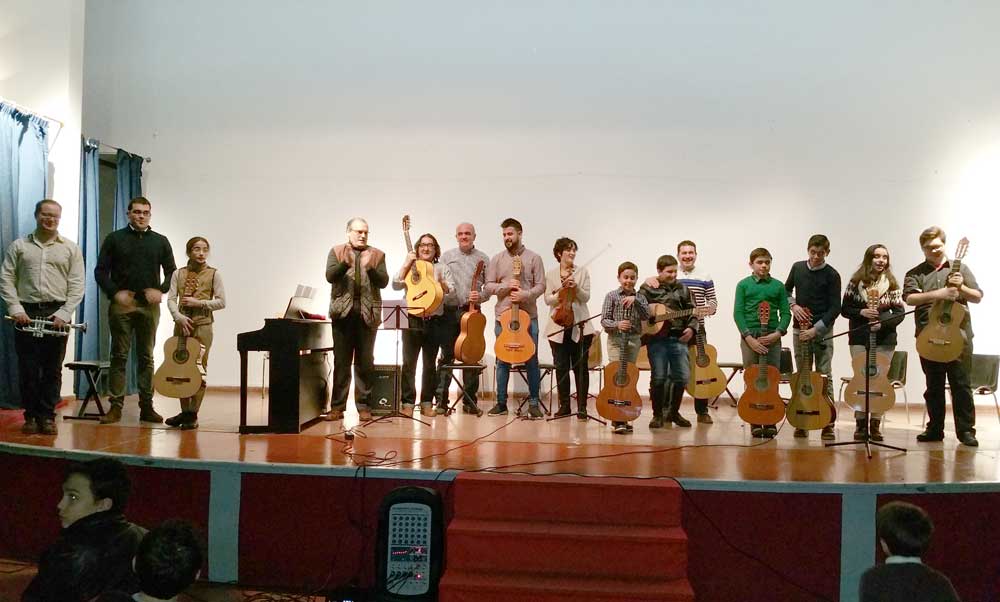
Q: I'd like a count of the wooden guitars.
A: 11